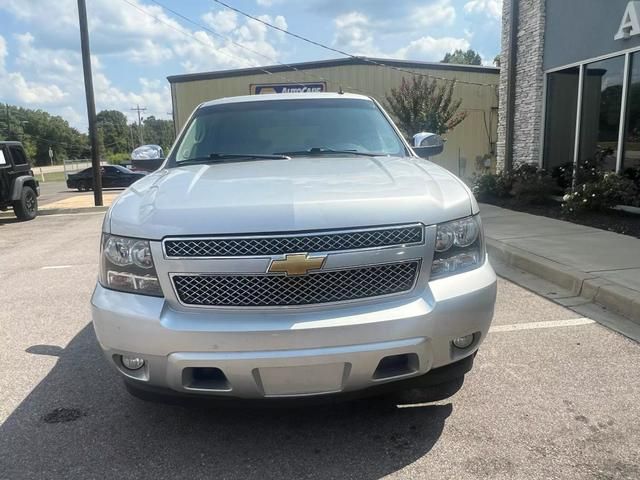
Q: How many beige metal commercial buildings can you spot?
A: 1